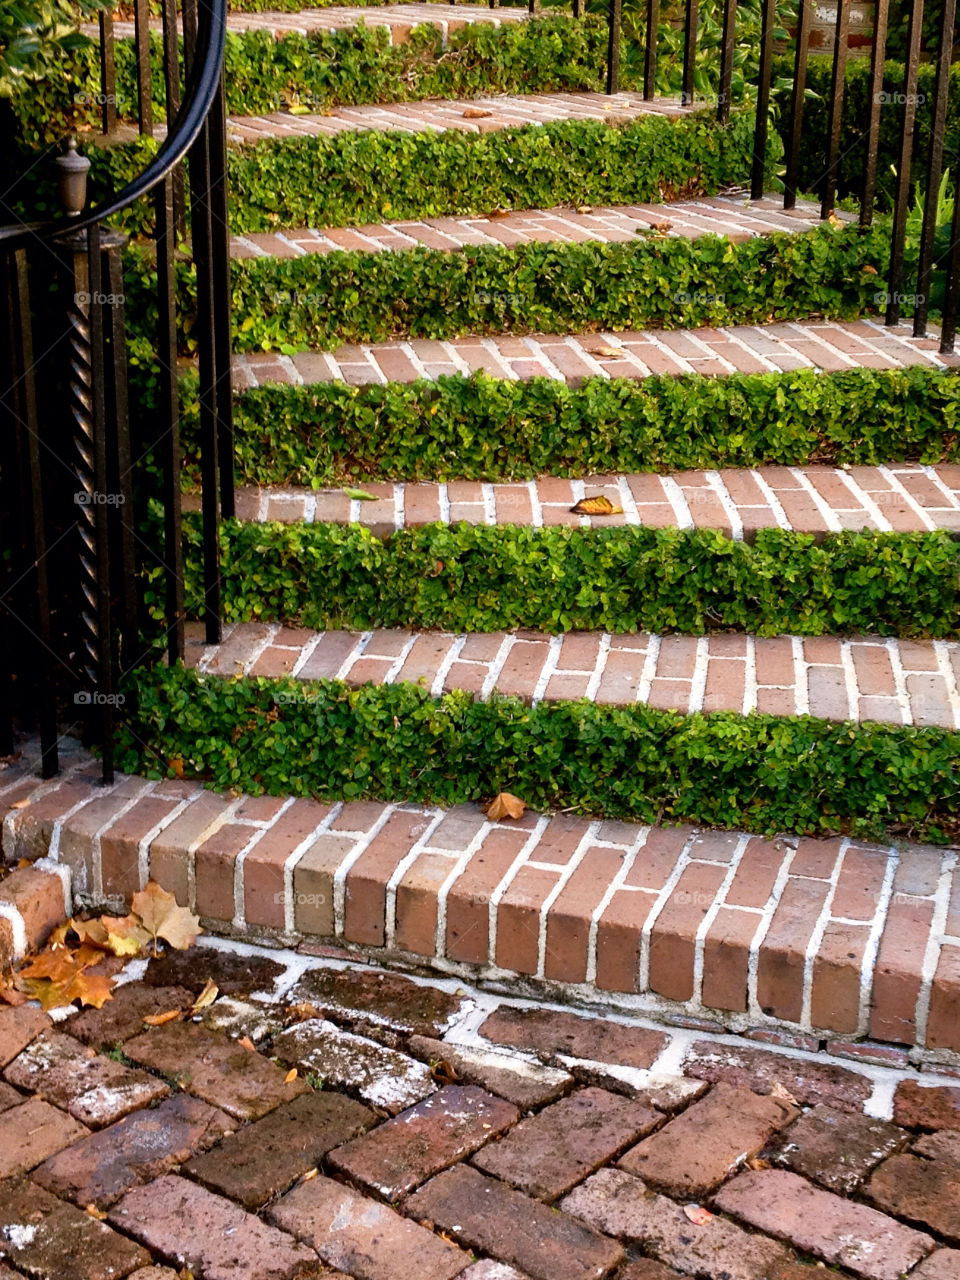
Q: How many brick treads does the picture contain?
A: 7